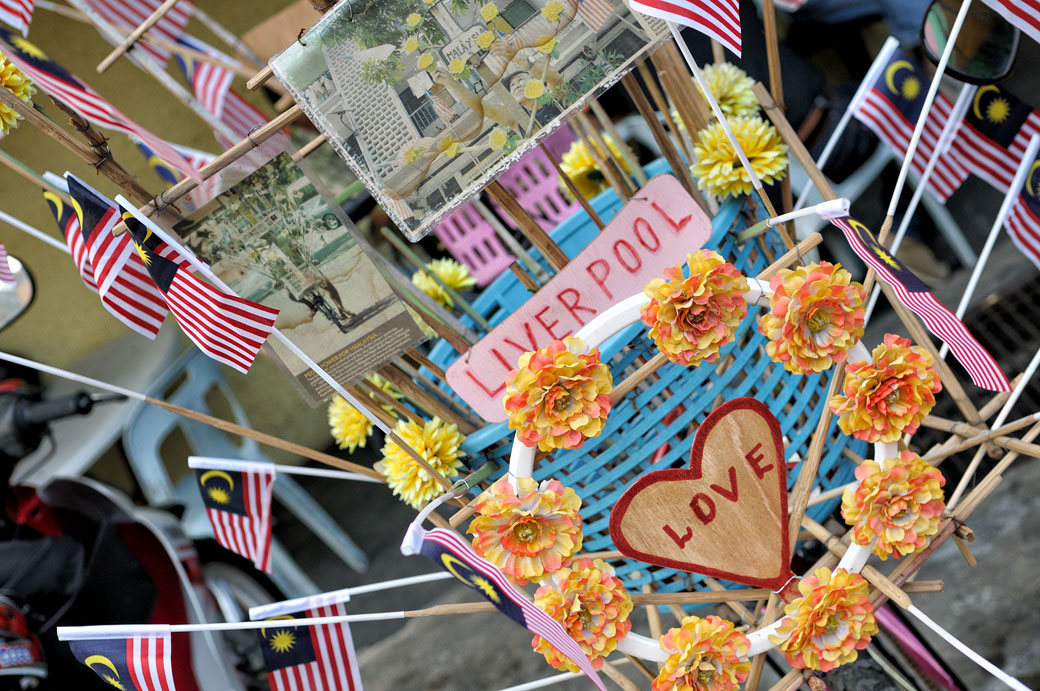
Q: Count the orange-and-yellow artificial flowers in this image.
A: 9